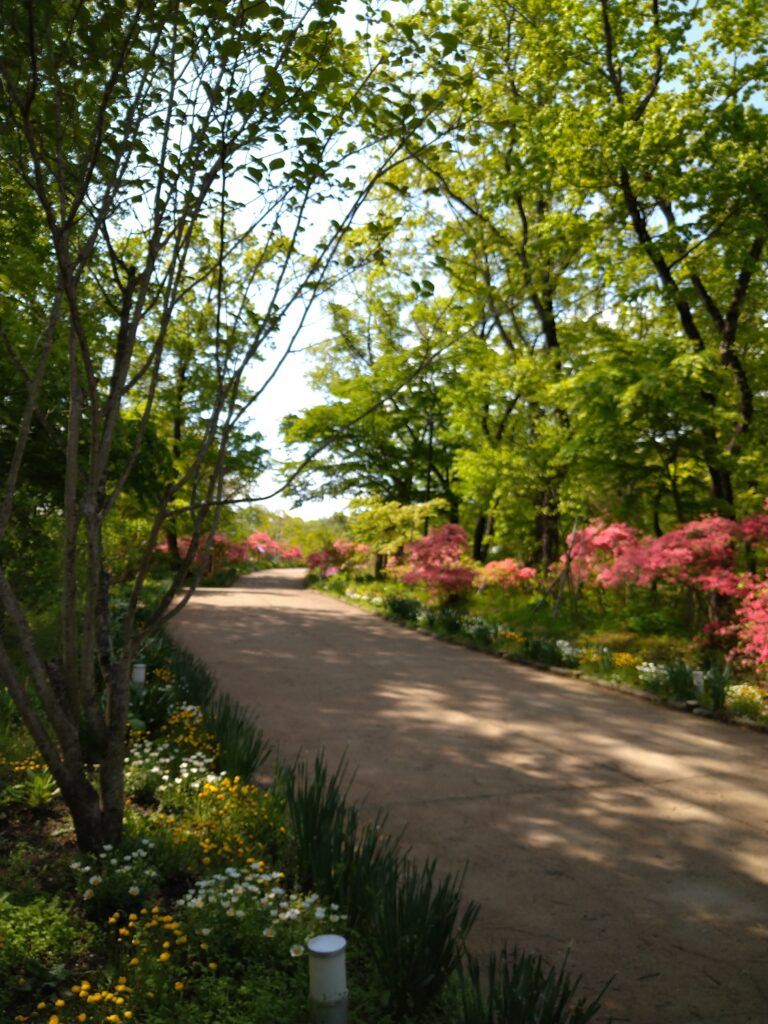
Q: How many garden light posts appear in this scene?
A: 3